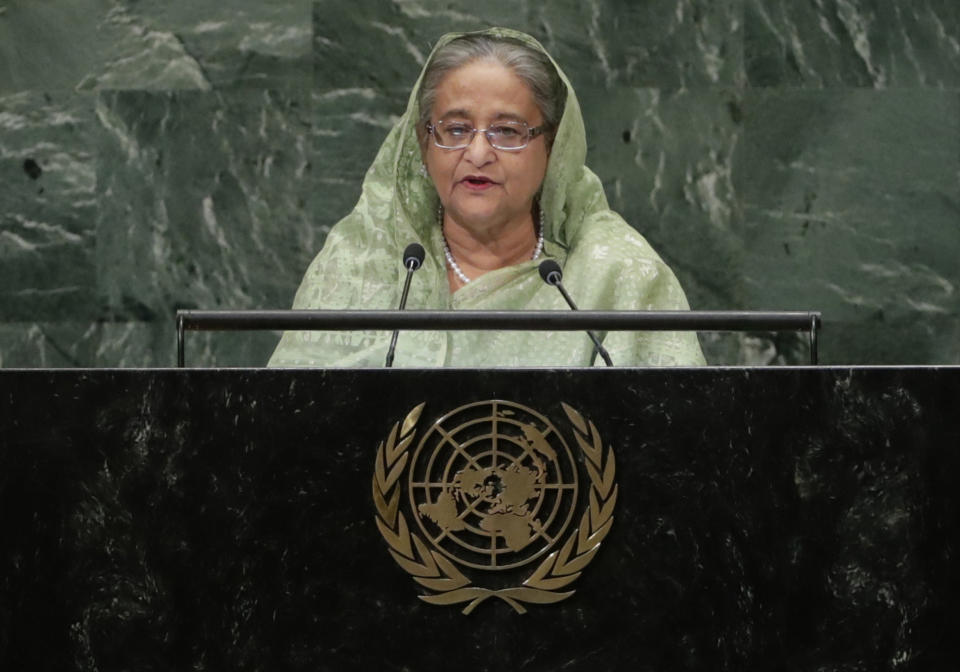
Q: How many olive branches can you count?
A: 2